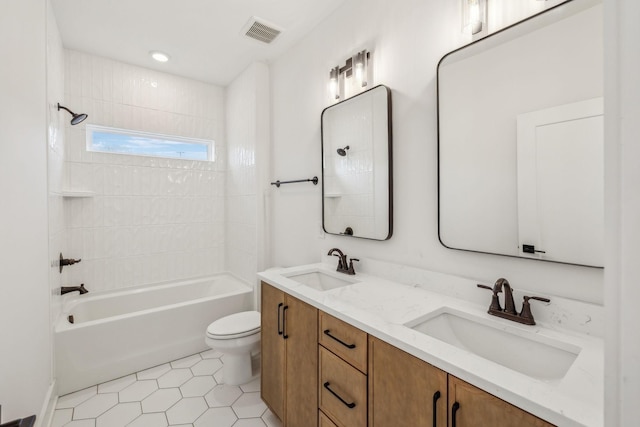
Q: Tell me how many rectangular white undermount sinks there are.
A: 2